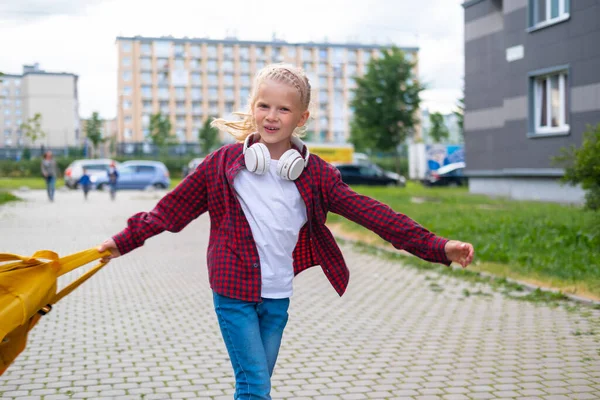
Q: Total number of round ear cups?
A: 2